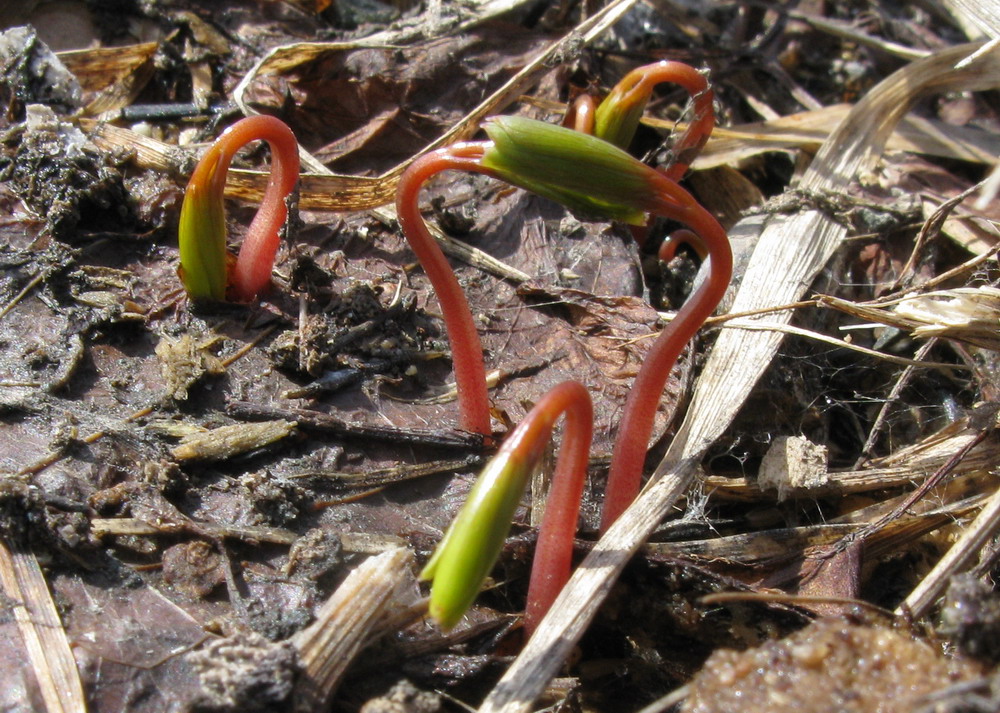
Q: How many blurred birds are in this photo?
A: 0